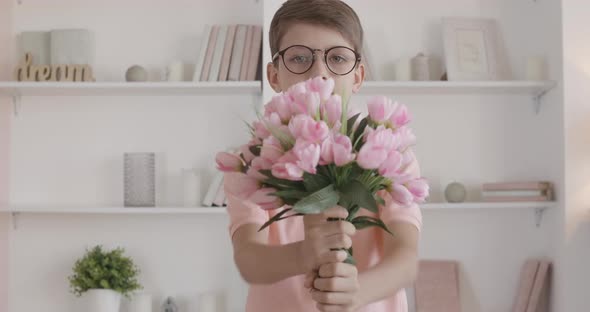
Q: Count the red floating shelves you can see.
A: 0